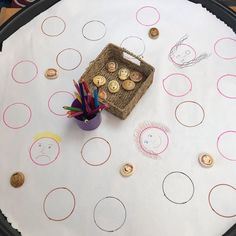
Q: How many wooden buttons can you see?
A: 12